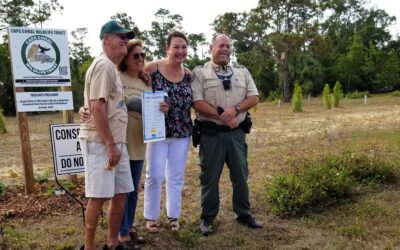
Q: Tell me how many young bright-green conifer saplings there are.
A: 3